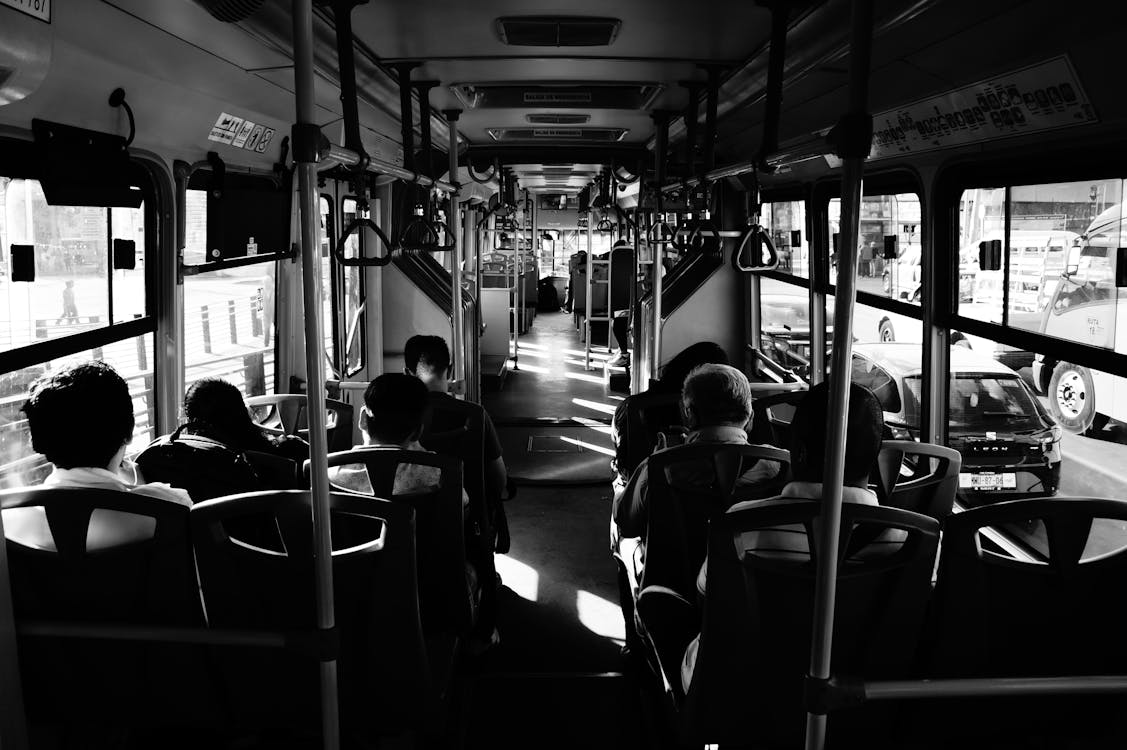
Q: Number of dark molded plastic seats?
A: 12